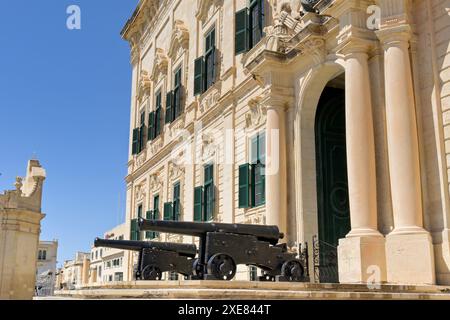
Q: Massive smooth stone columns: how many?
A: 3